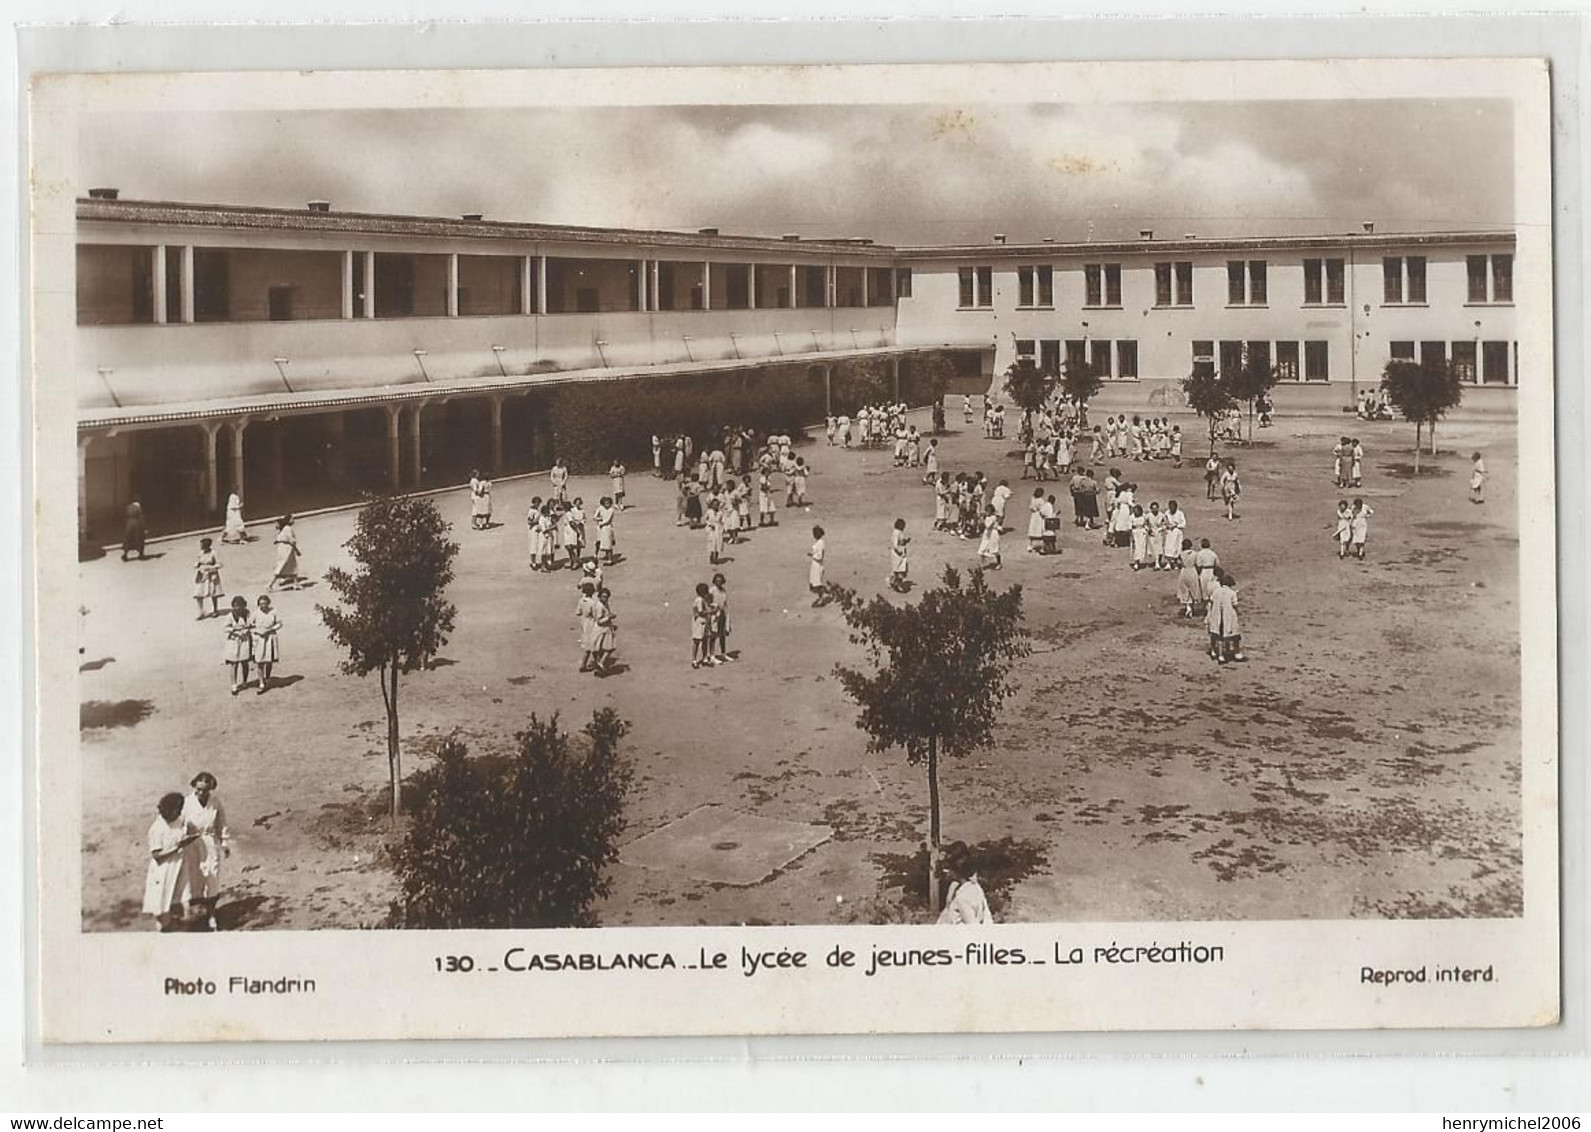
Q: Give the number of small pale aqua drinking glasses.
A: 0